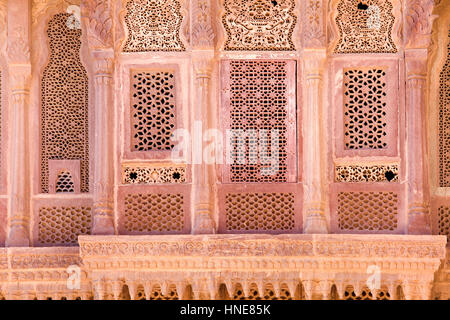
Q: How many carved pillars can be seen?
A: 5